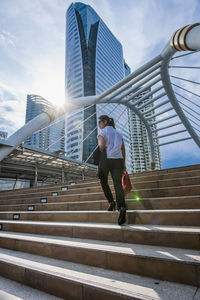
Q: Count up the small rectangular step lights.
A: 7